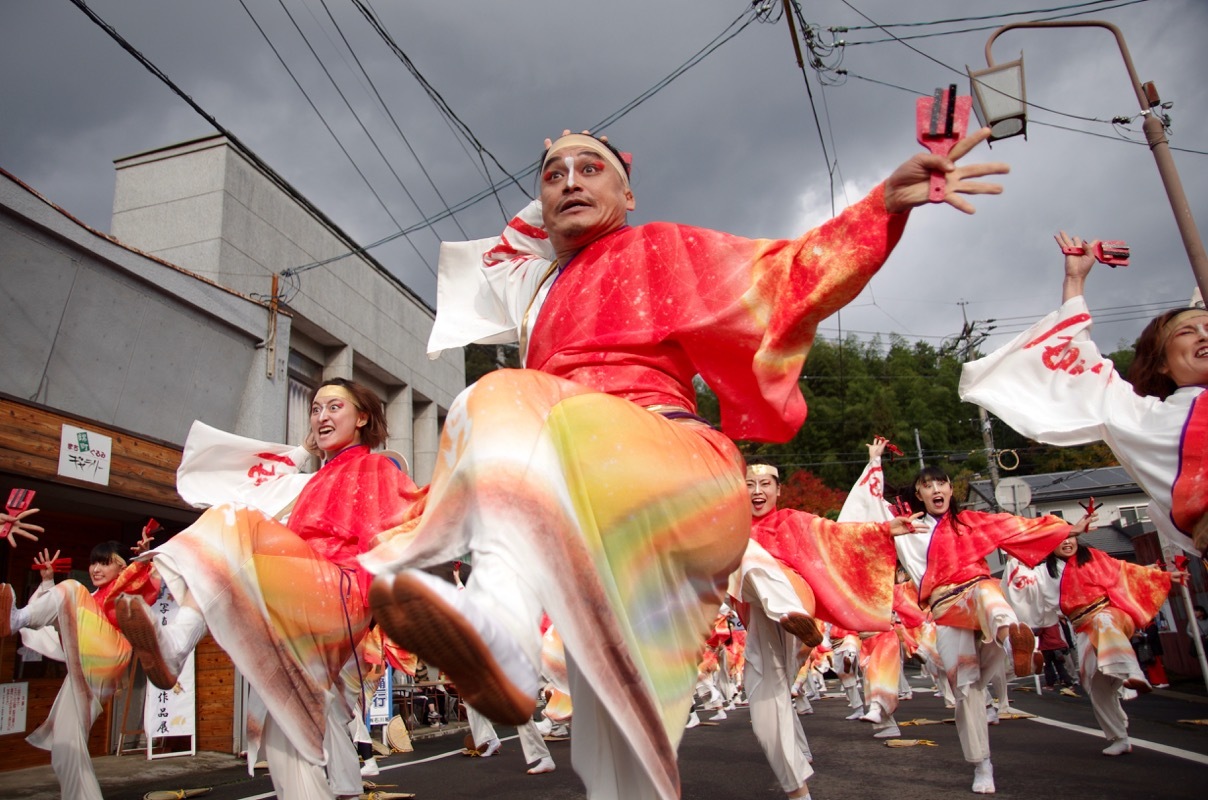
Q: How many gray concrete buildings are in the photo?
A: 2